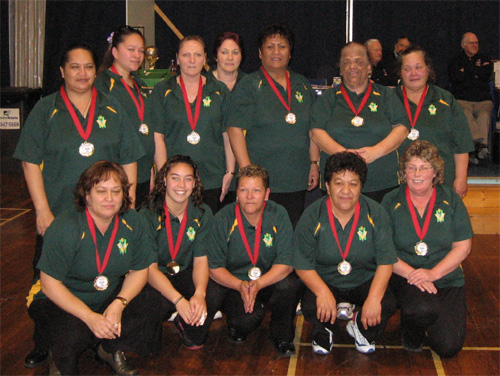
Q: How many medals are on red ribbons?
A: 11